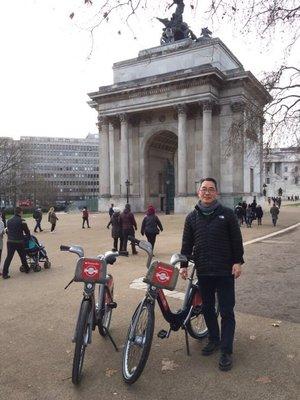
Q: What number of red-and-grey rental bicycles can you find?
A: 2